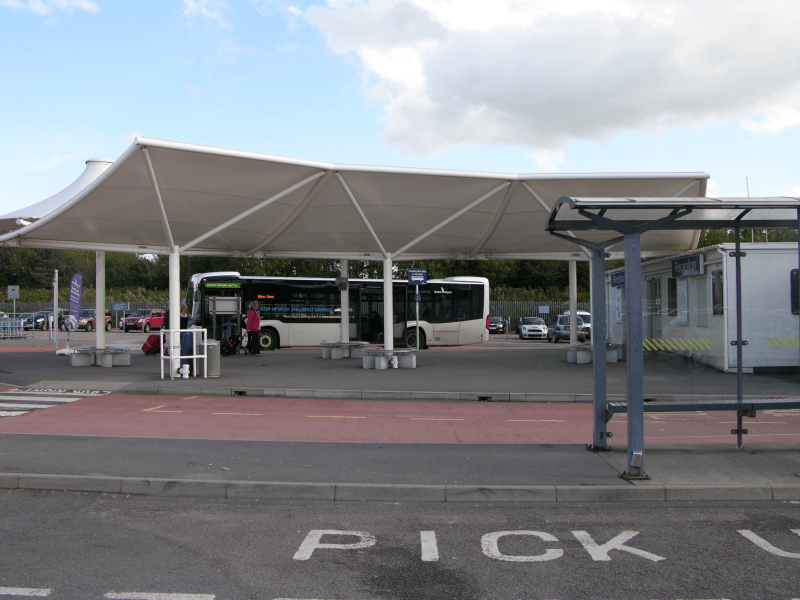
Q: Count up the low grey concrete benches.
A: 4